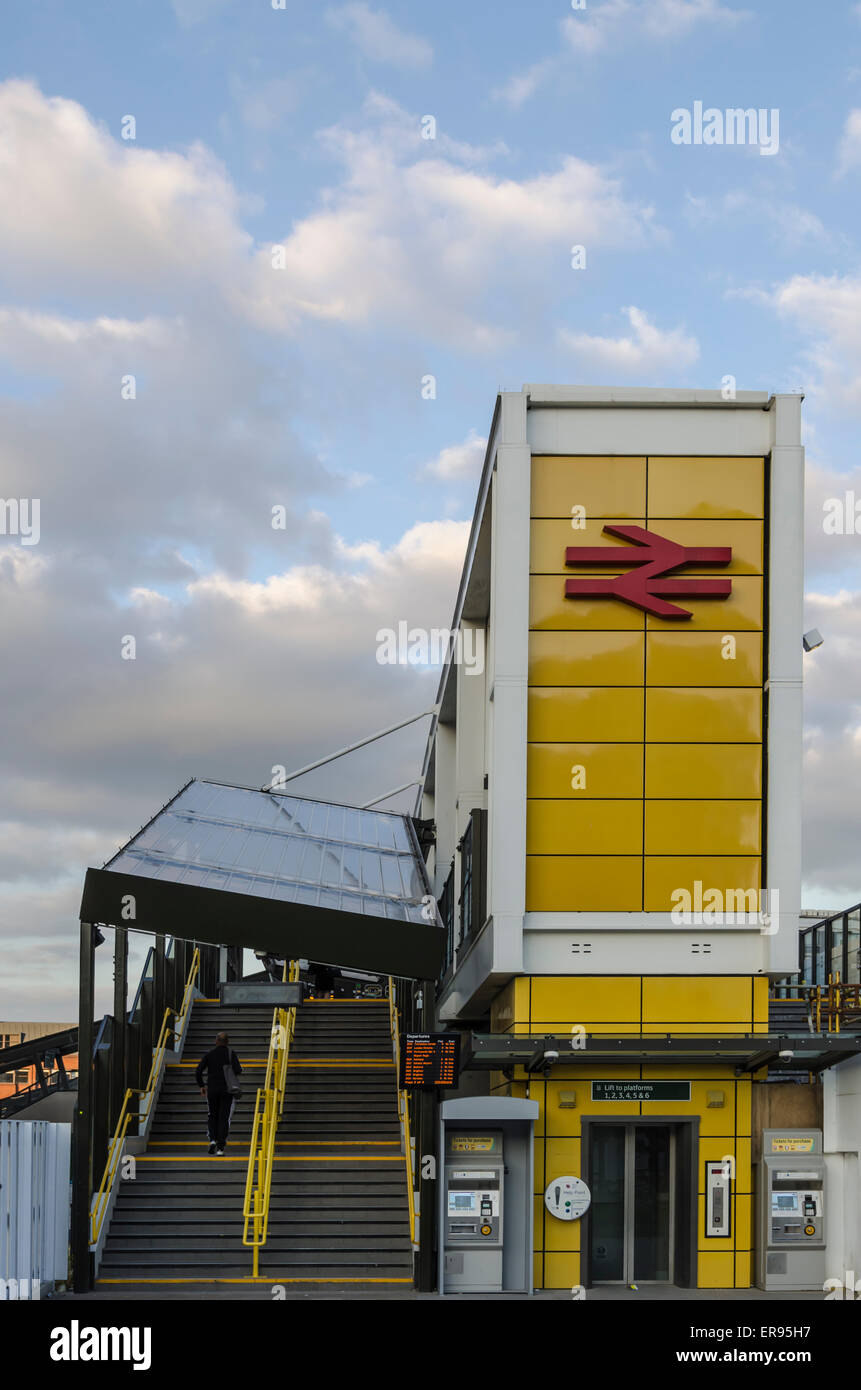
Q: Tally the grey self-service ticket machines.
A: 2